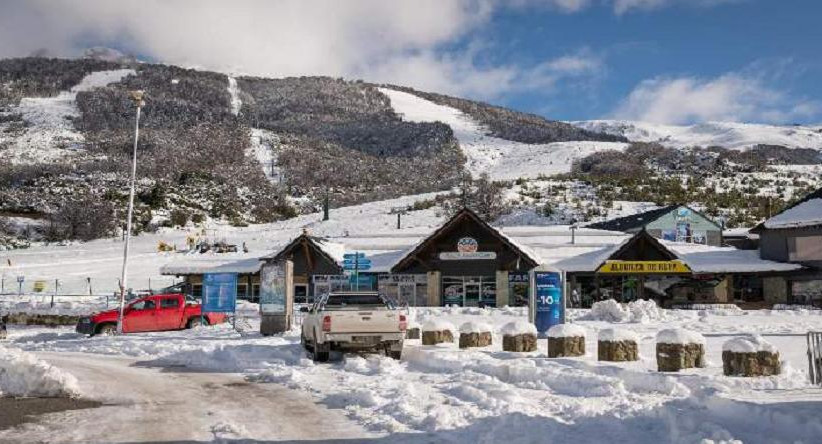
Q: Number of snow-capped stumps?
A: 8